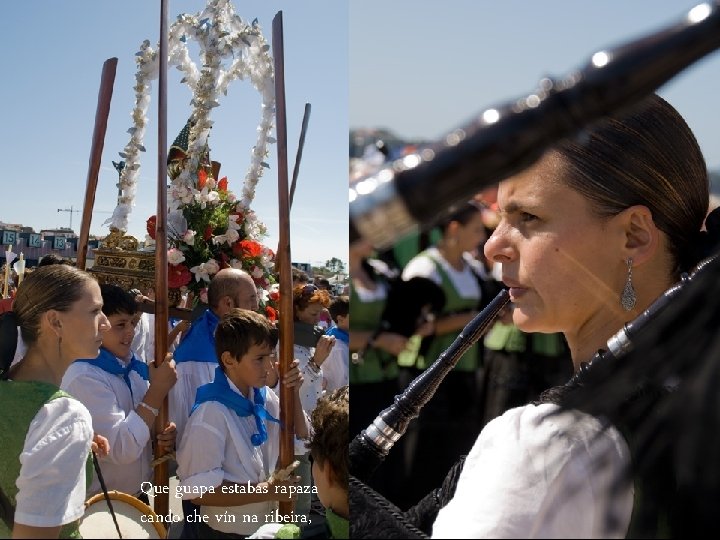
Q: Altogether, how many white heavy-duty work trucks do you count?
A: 0